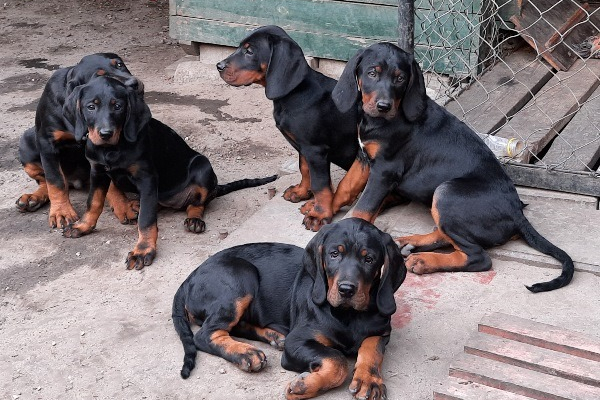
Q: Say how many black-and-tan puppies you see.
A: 5